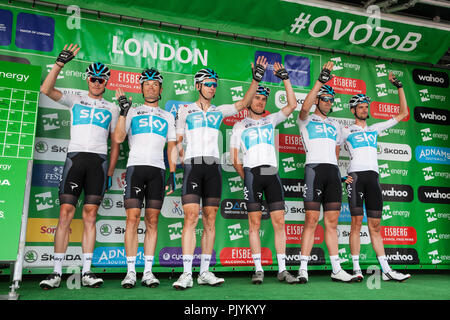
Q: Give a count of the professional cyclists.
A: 6